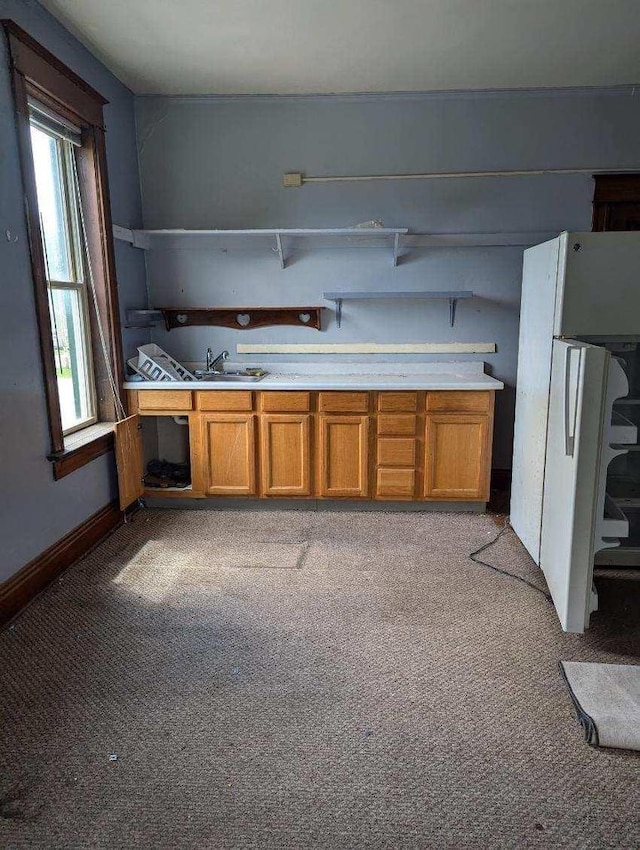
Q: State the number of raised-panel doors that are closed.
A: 4